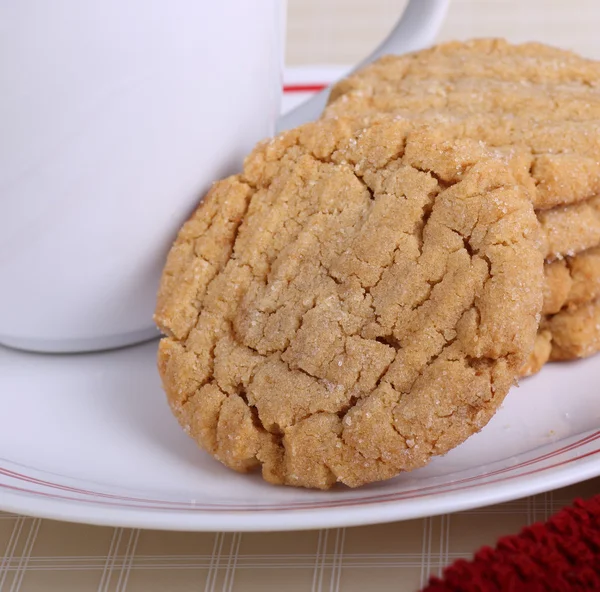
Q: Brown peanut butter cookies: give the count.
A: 5